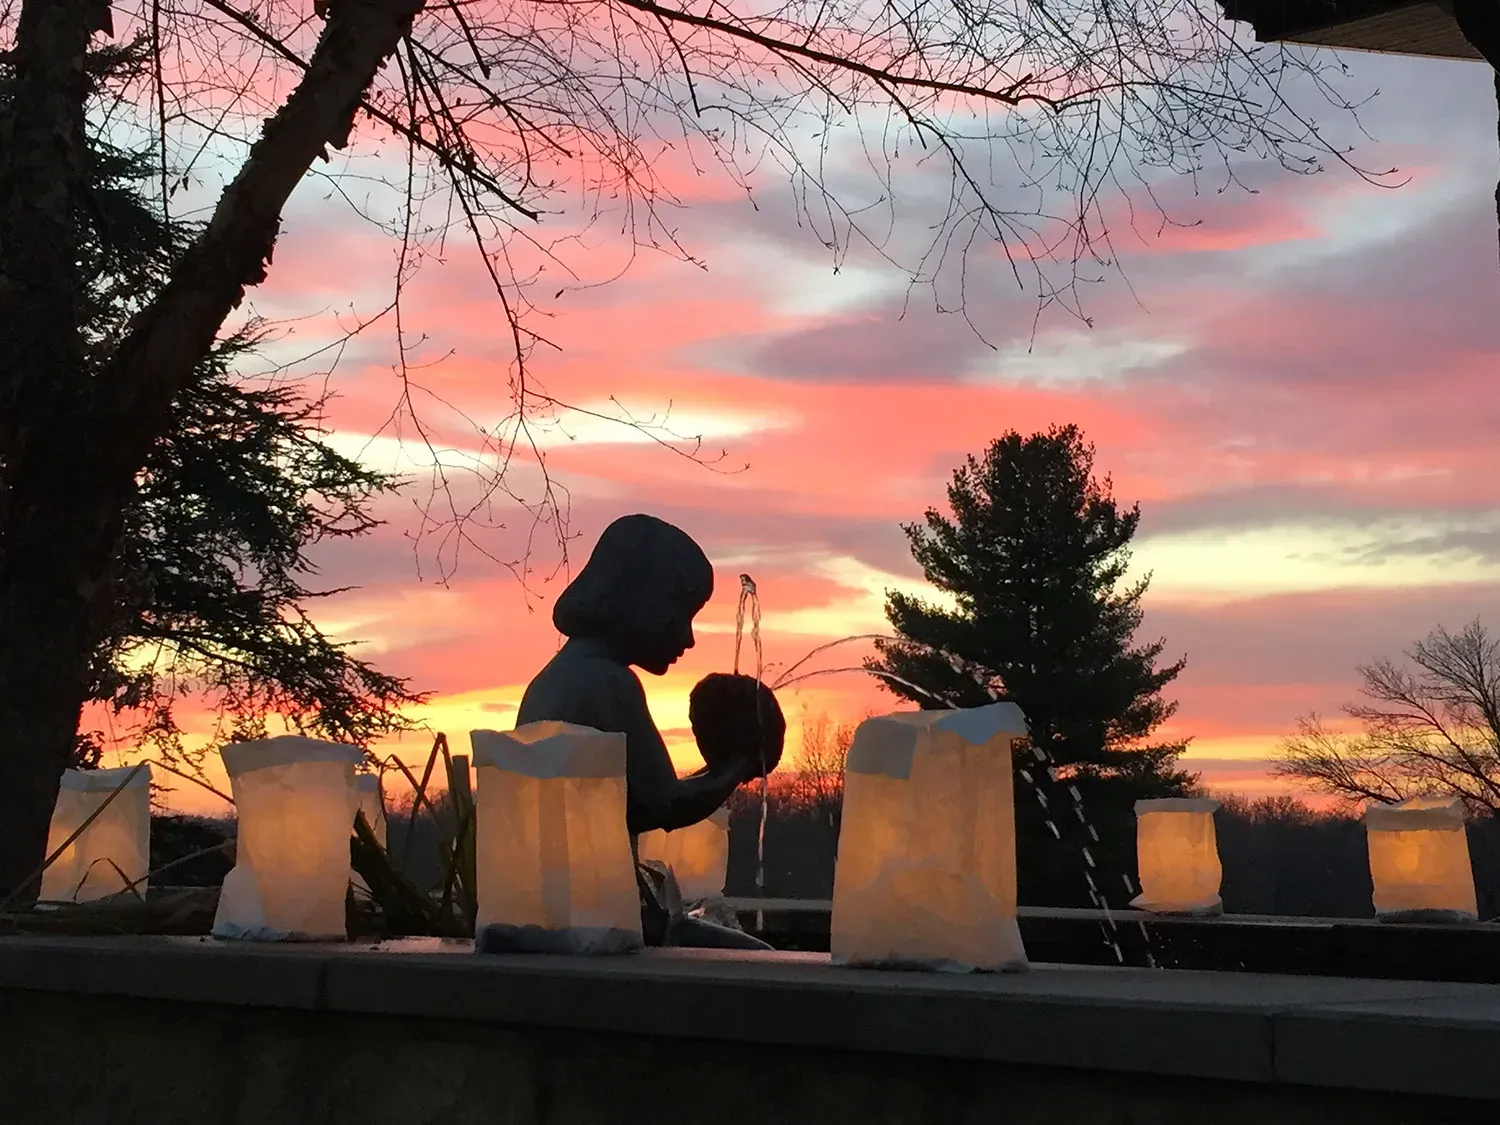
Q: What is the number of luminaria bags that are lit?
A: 8